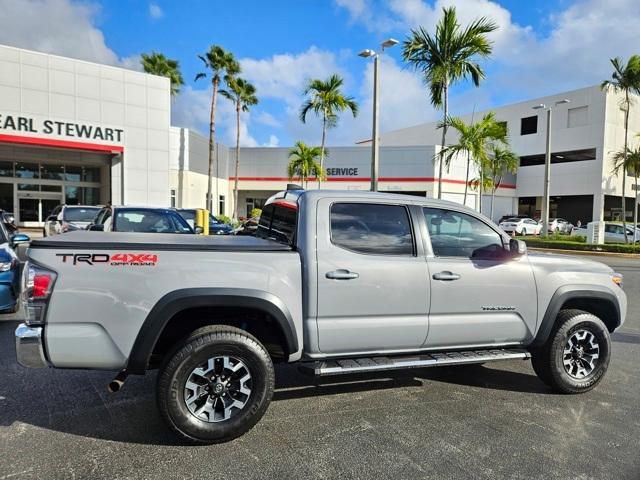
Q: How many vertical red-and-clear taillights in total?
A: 1